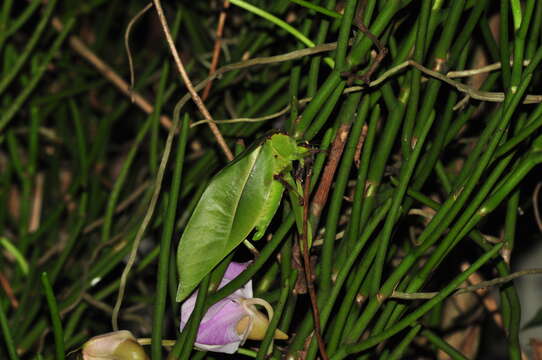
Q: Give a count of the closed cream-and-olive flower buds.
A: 1